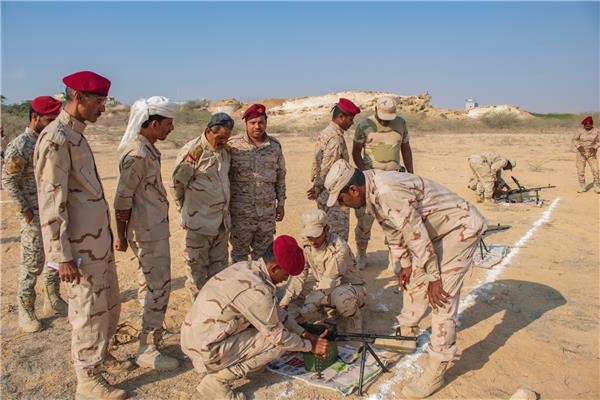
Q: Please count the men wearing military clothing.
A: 12